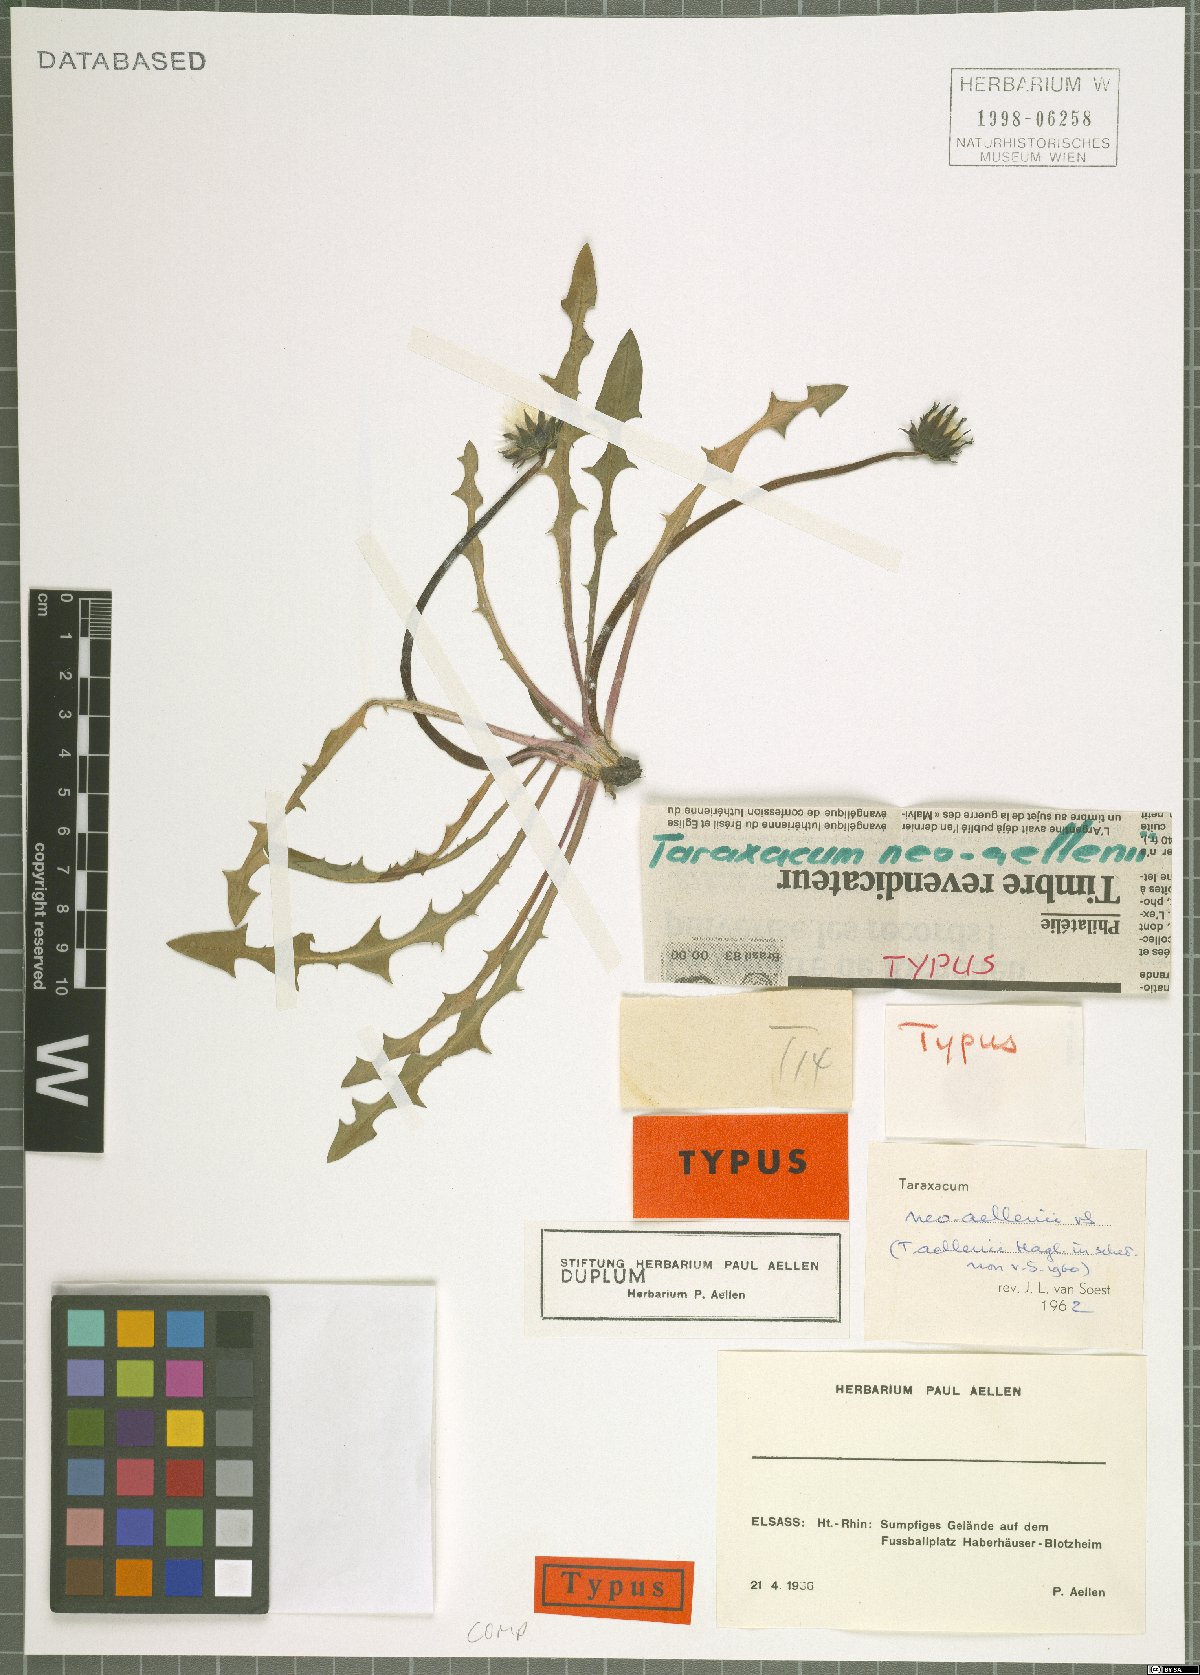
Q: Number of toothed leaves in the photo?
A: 10